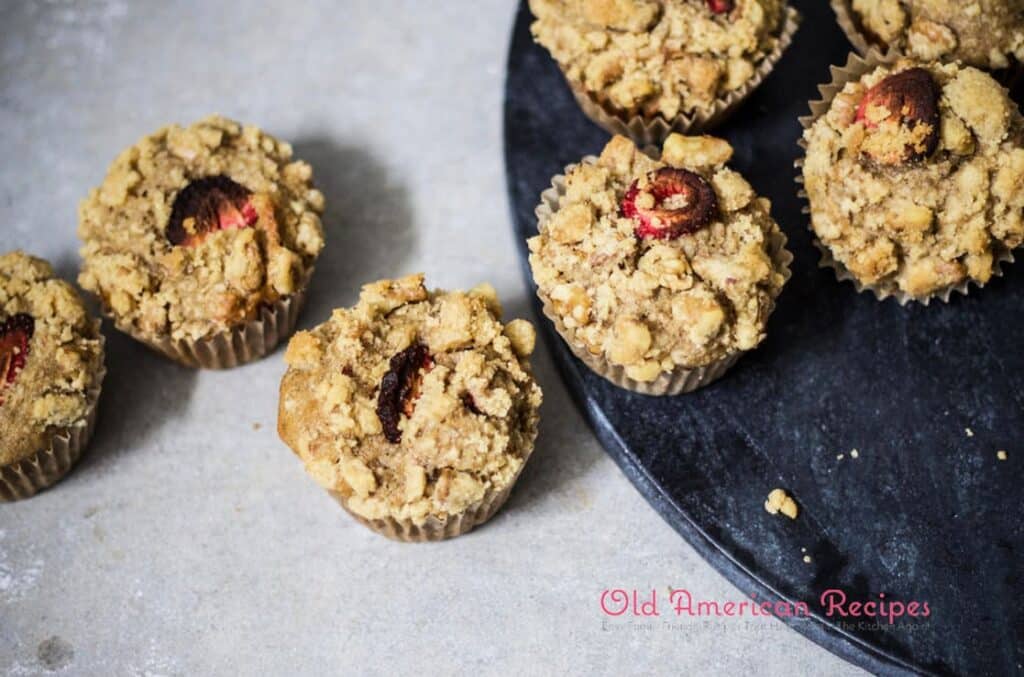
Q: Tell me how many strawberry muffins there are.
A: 7